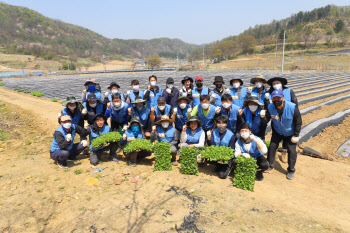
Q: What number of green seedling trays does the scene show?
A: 6